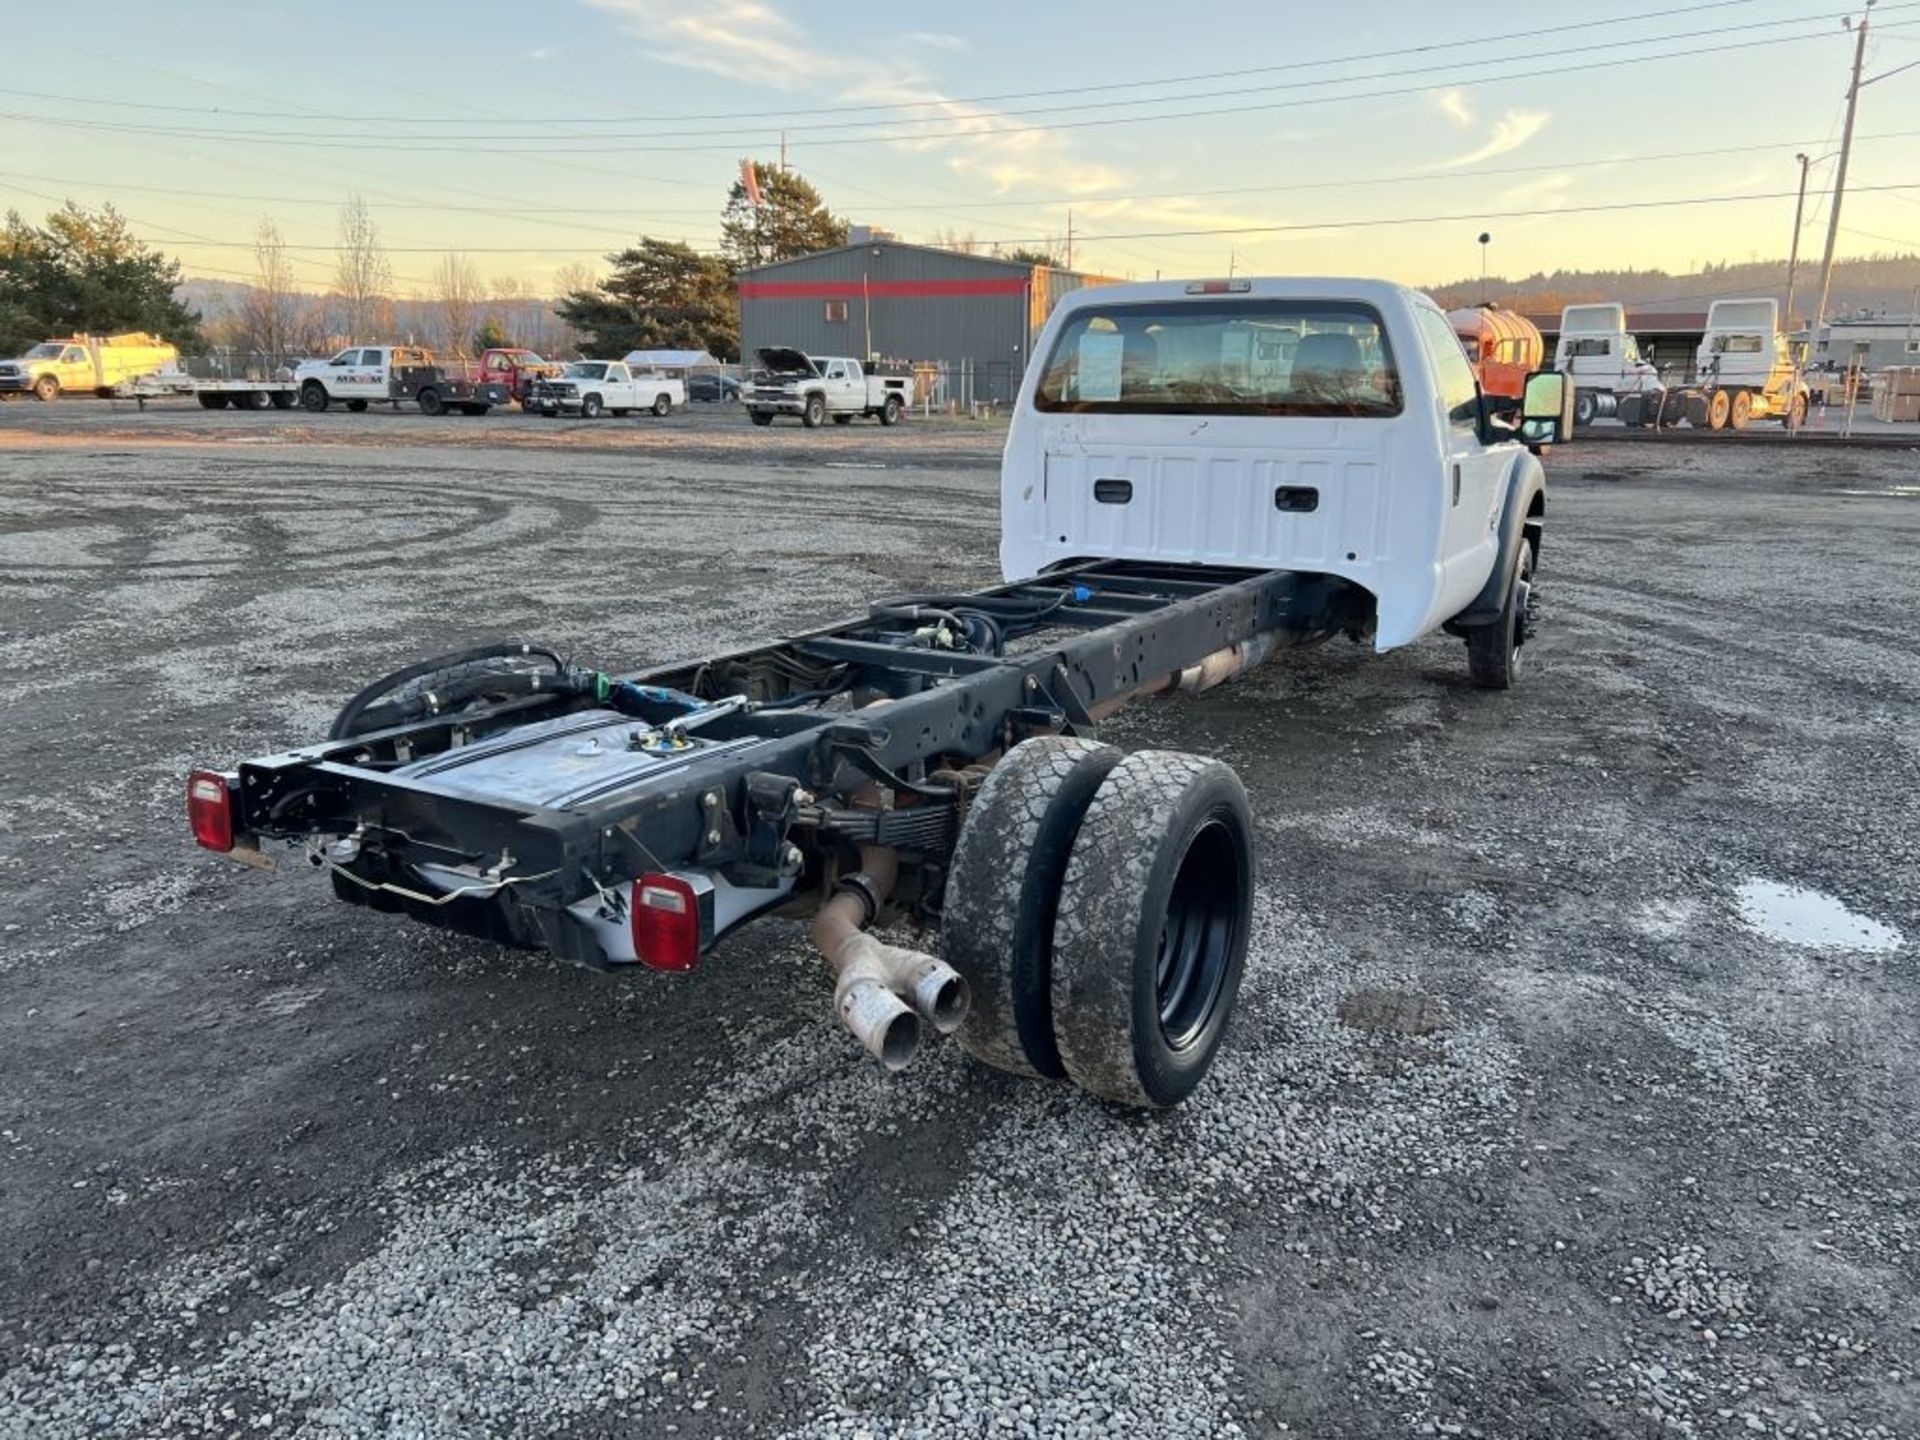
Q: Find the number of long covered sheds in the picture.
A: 1